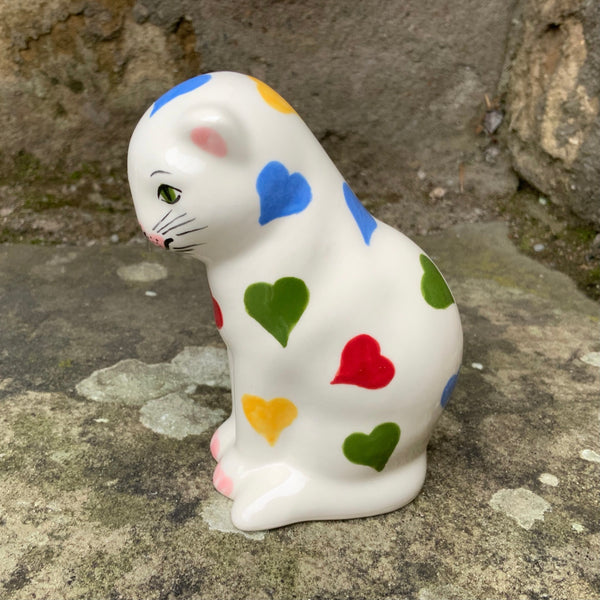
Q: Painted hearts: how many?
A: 11